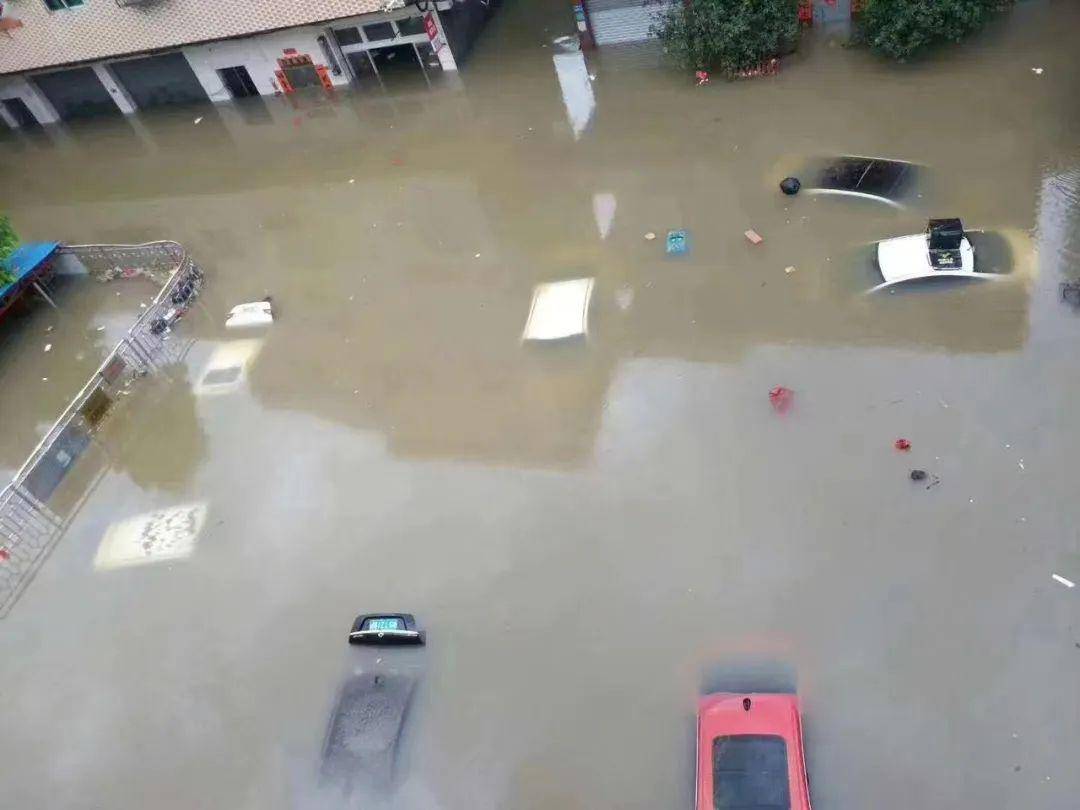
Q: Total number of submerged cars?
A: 7